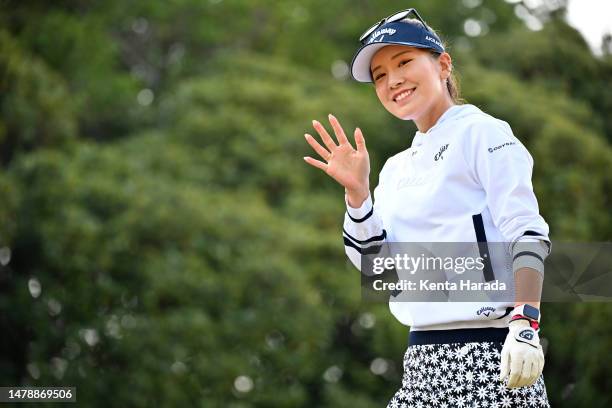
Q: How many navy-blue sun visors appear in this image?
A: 1